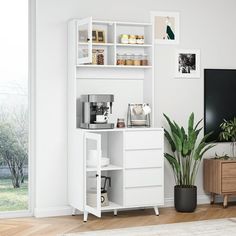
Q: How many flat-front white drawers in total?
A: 4